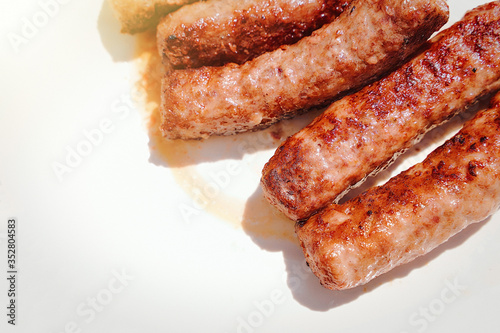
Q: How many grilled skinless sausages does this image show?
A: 5